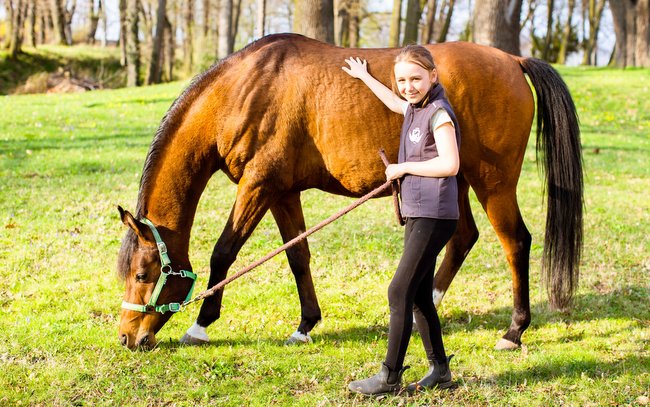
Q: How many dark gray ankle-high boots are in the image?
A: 2